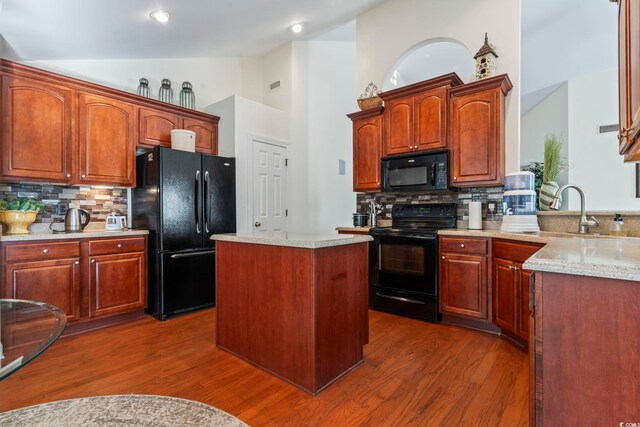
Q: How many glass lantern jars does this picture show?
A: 3